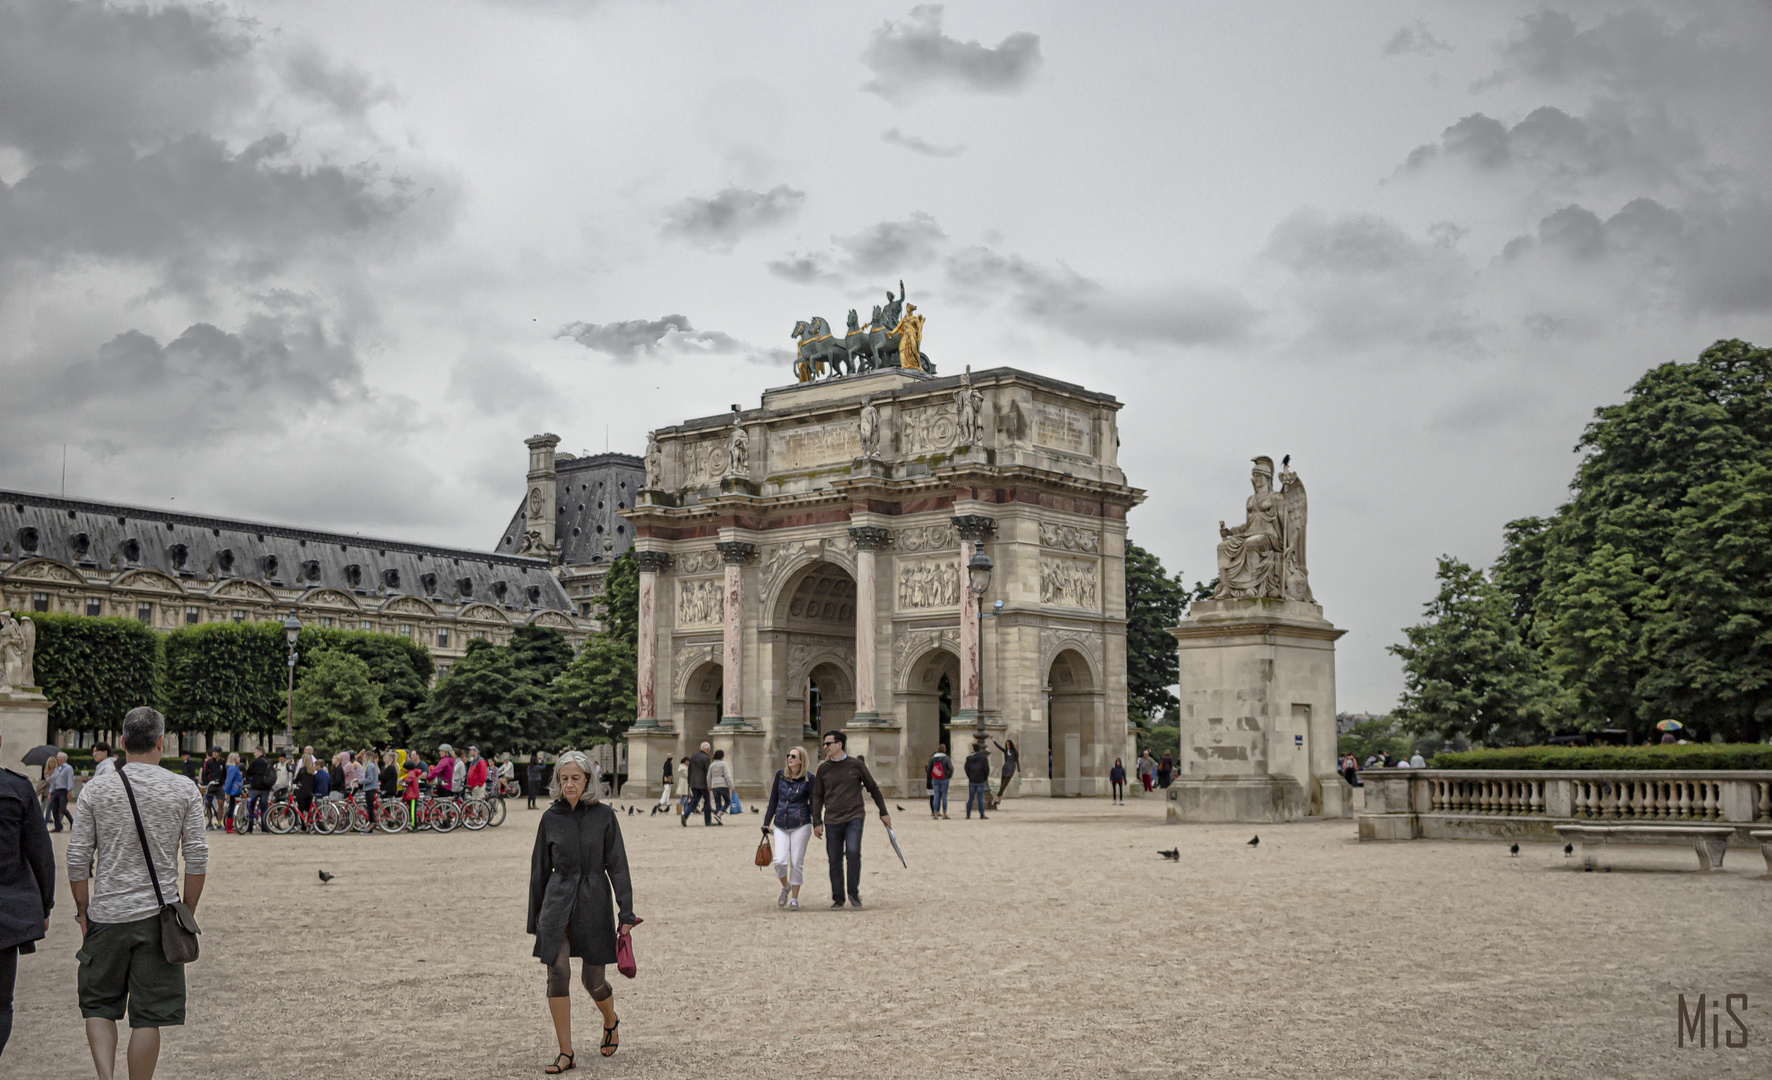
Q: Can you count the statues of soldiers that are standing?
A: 4